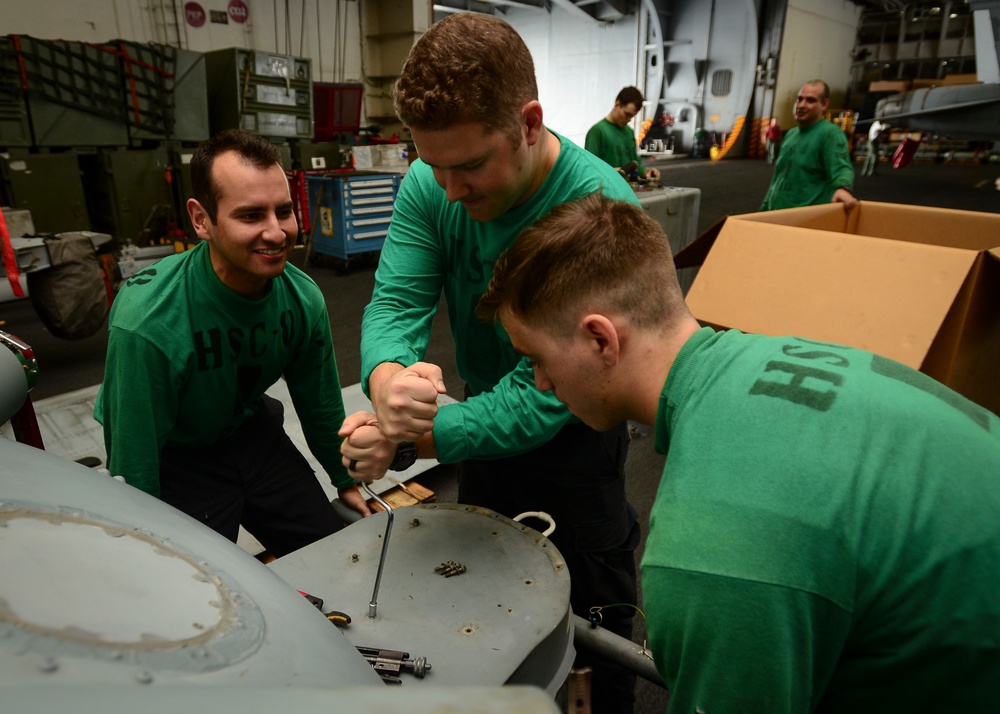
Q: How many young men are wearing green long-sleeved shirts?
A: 5